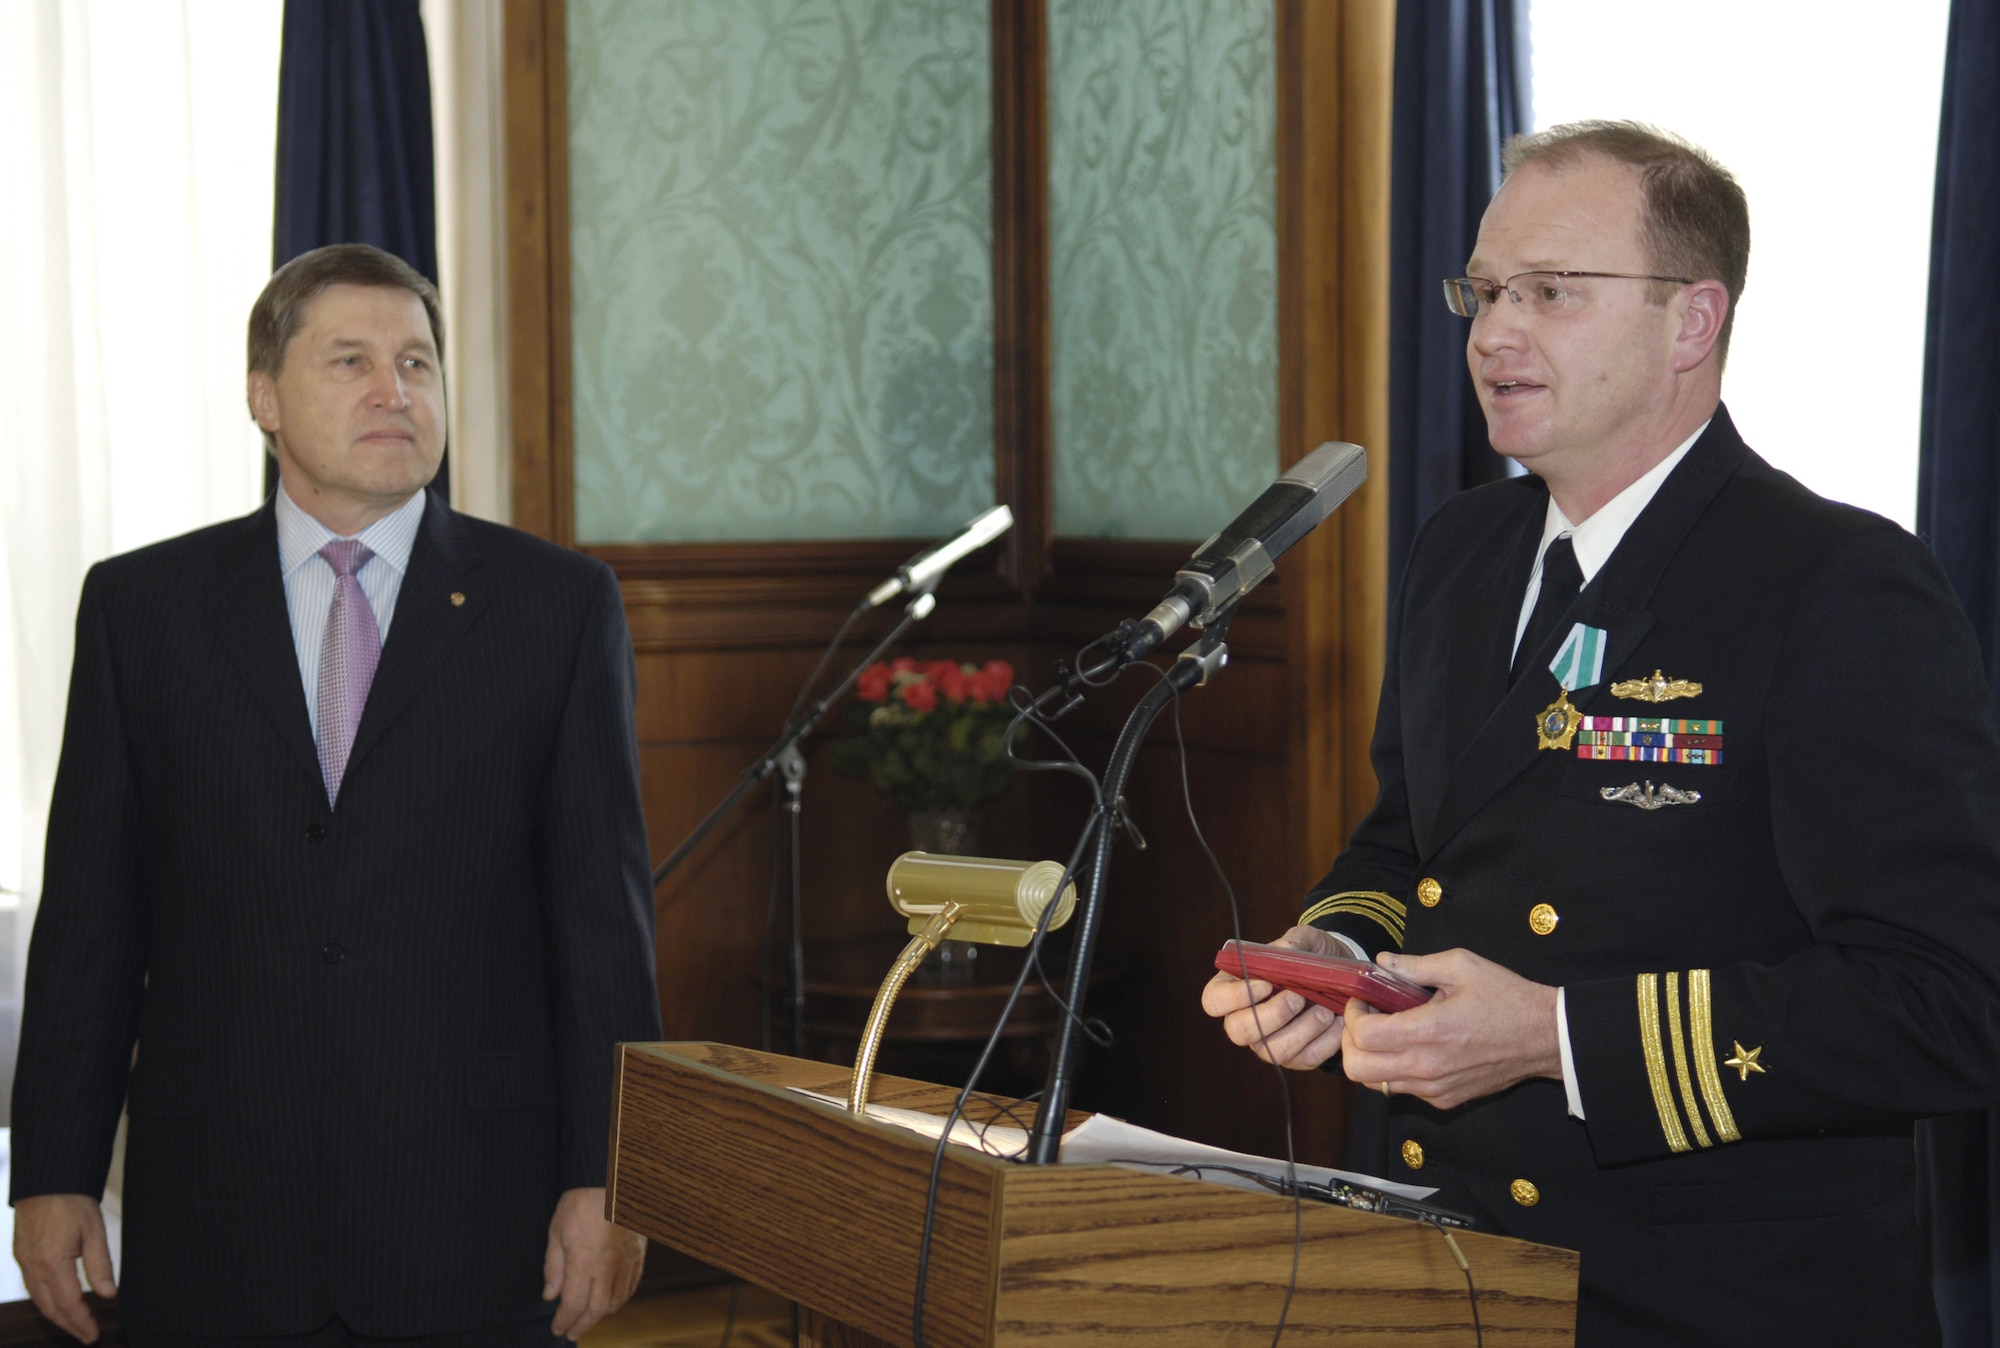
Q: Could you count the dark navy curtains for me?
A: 3